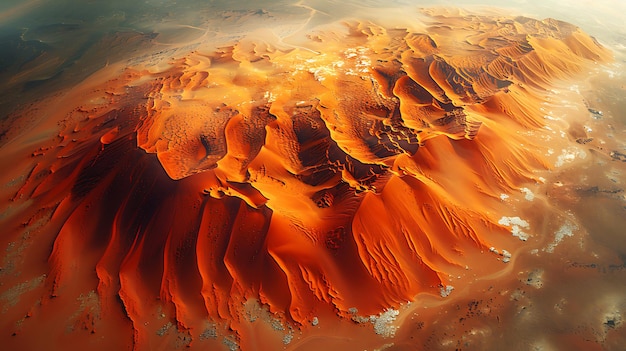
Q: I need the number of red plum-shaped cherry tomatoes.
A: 0